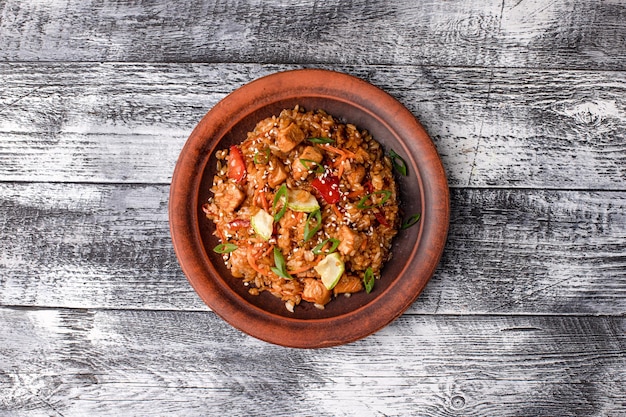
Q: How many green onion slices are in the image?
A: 12